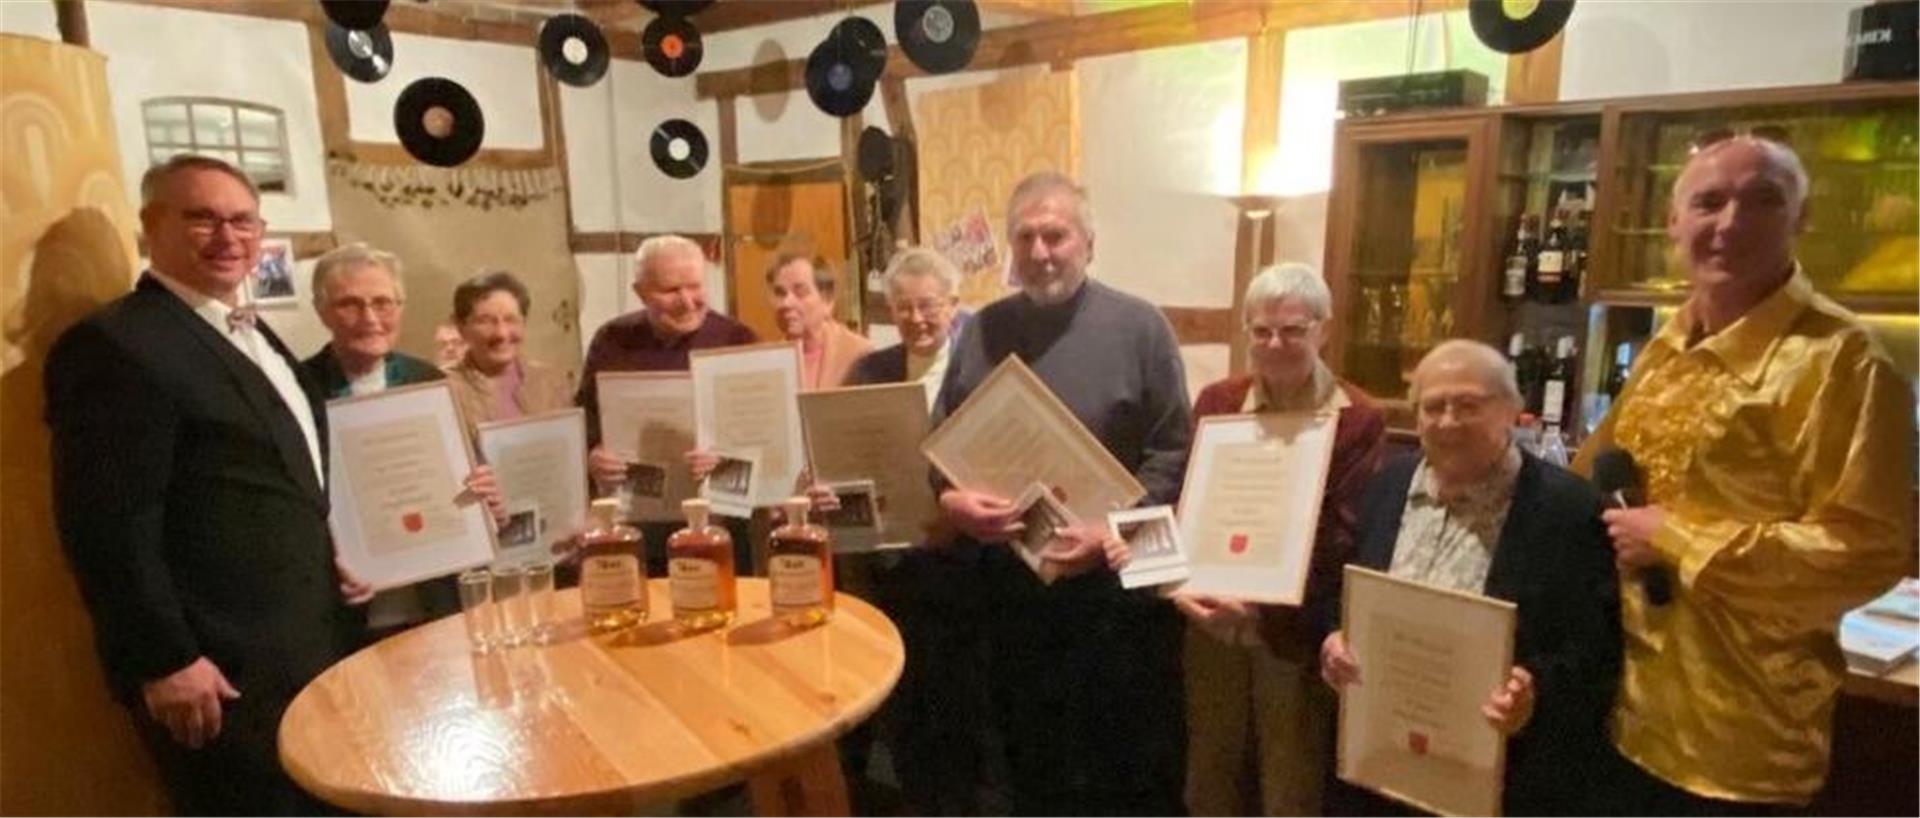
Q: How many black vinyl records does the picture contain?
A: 11